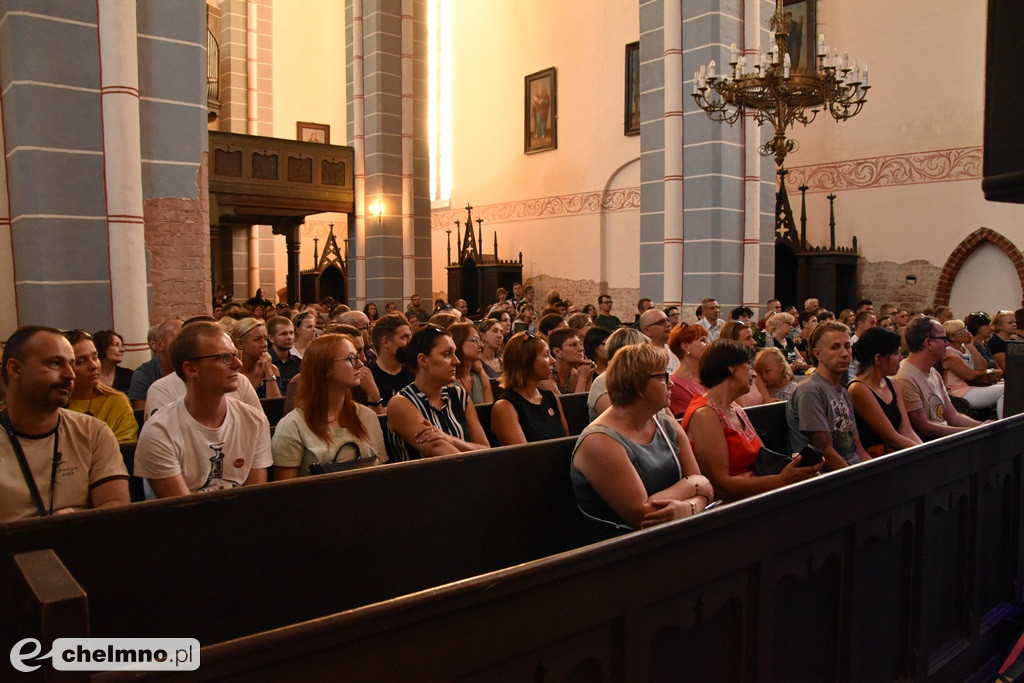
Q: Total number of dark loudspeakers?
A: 1